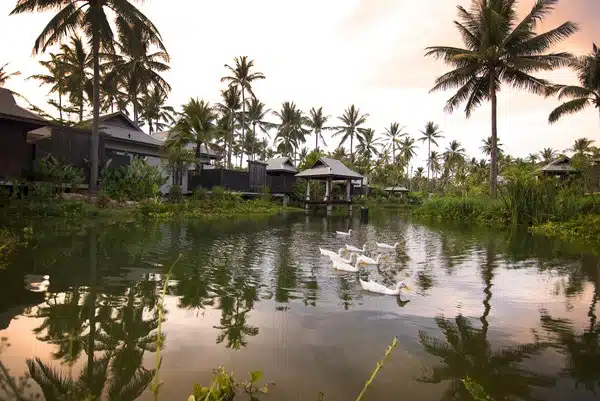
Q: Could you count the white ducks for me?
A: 8